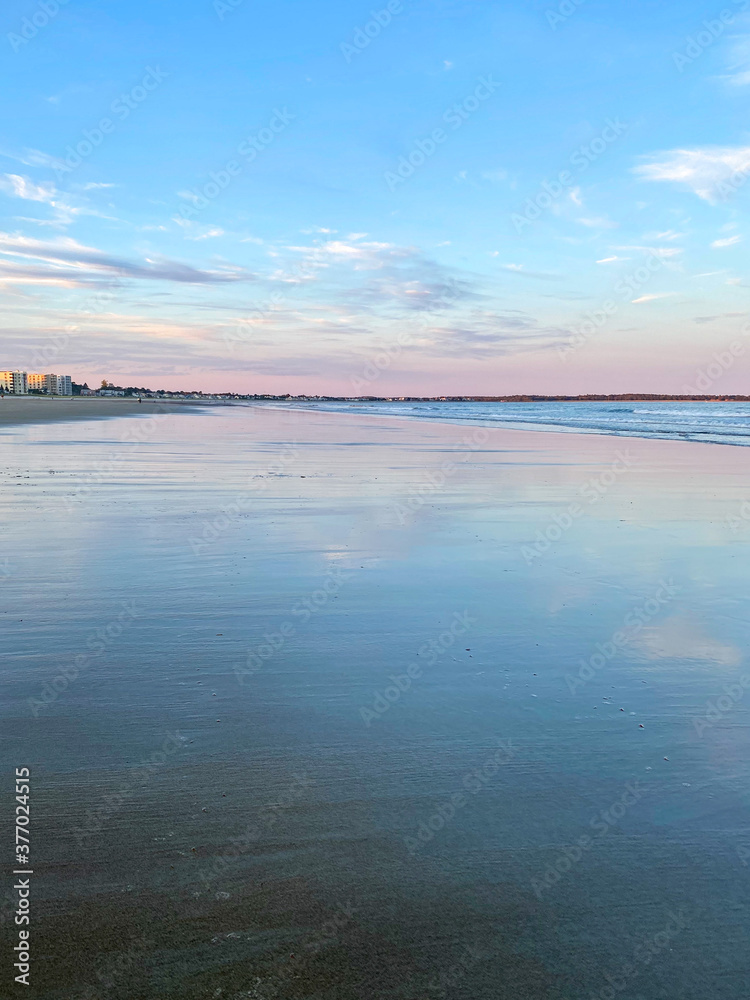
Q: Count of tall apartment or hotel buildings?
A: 2